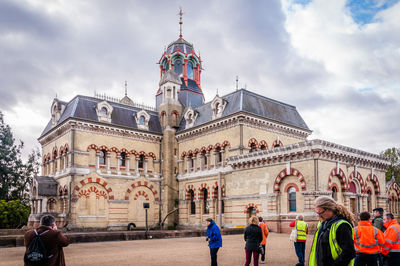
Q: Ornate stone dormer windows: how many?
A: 5